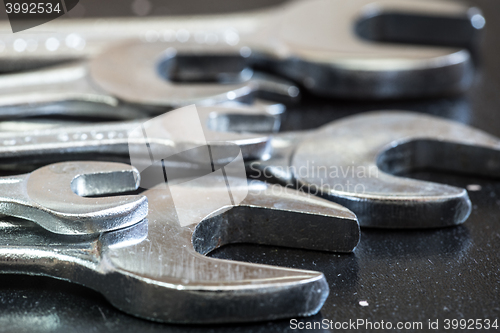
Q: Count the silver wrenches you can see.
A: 6